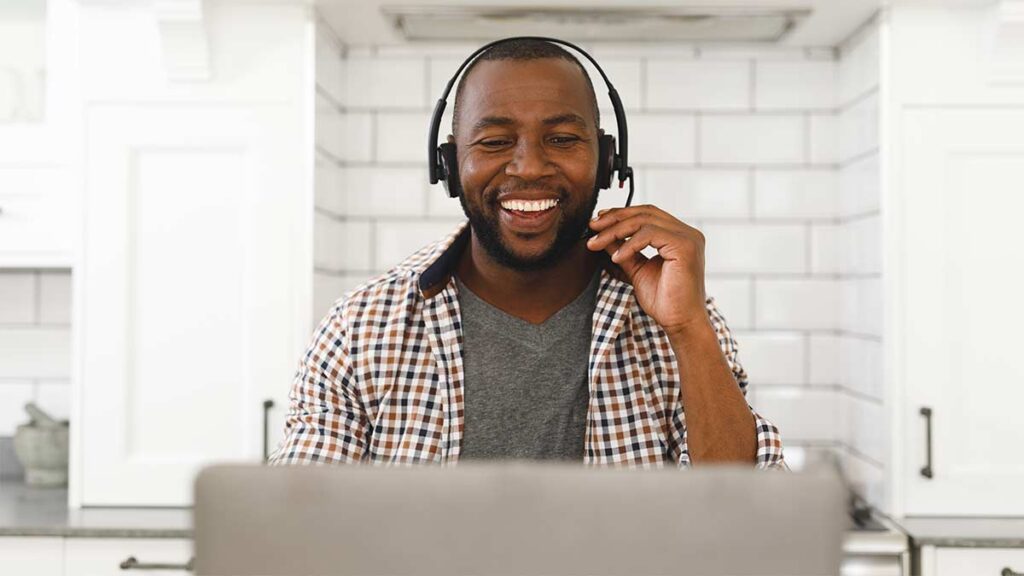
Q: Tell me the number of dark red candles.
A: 0